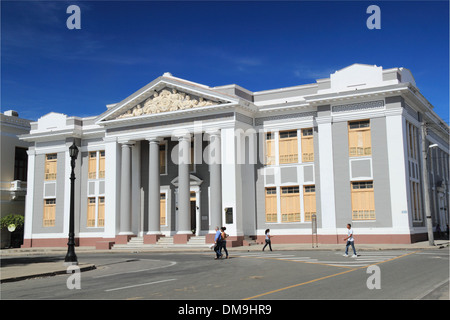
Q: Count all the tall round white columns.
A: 4